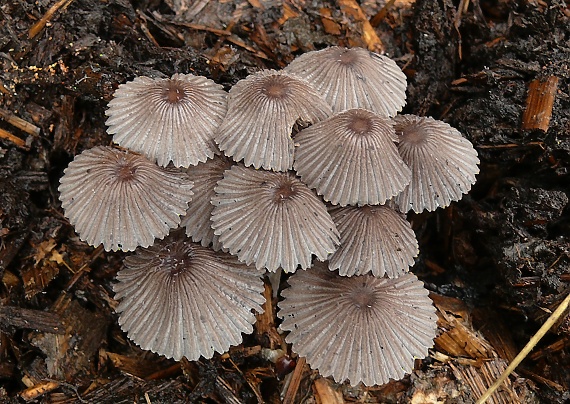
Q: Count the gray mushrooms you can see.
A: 11